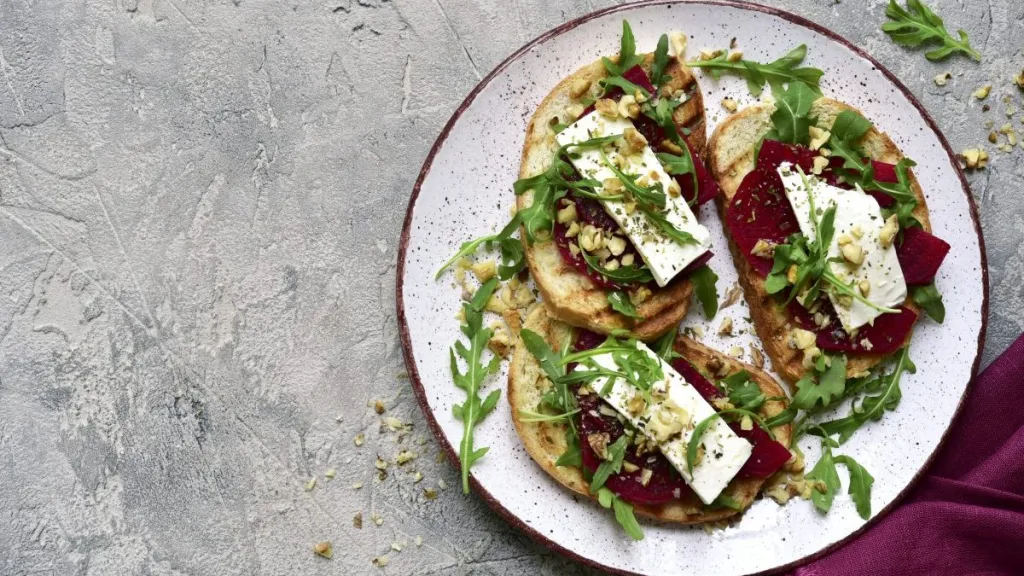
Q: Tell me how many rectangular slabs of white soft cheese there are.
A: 3